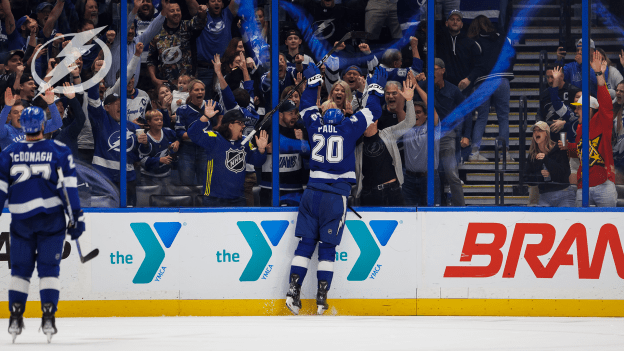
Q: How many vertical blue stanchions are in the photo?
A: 4